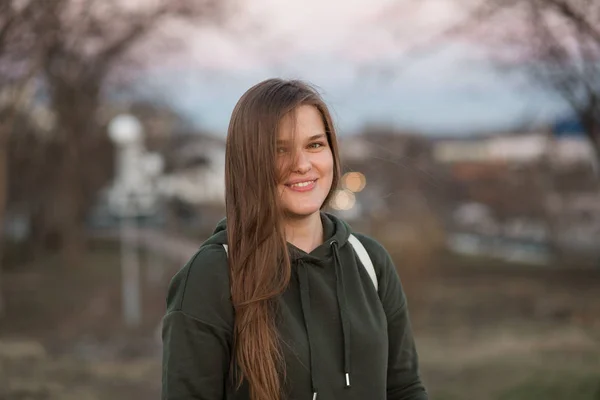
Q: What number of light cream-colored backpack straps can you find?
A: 2